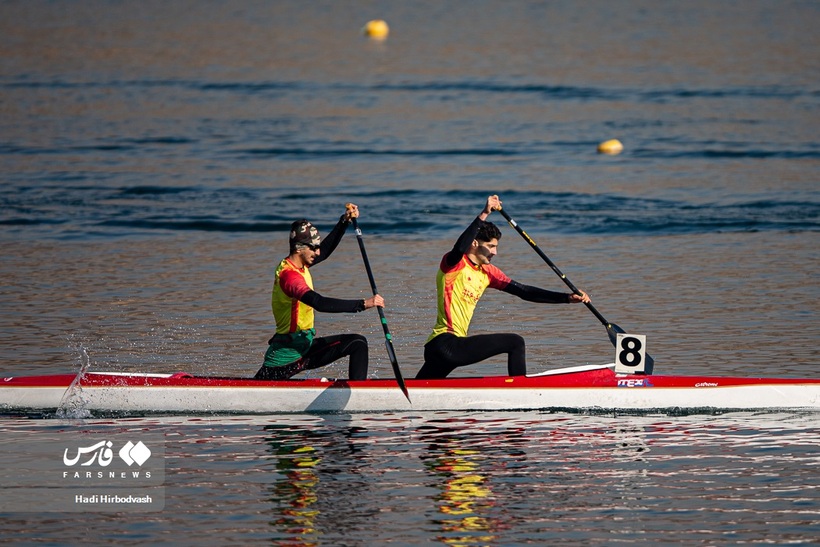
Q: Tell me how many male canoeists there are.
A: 2